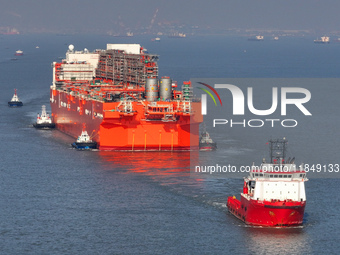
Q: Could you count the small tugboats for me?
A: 4